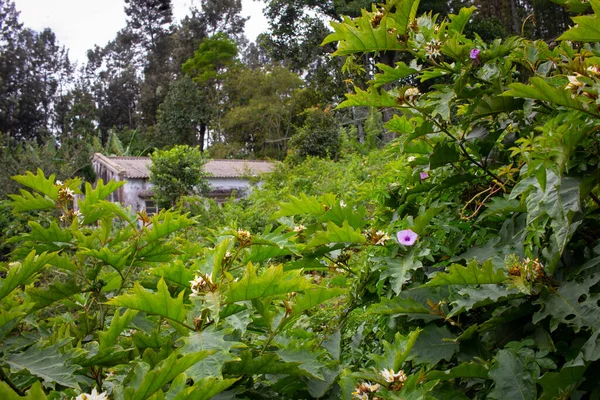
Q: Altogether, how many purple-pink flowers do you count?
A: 3